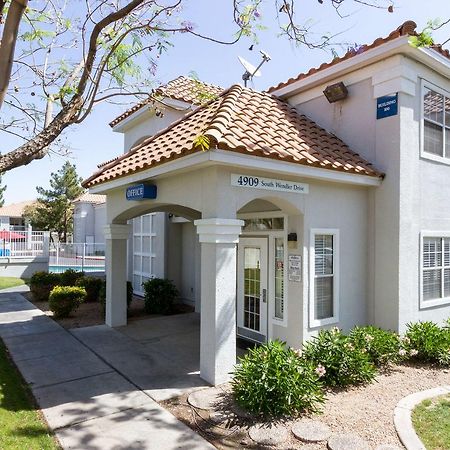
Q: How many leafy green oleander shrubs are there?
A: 4